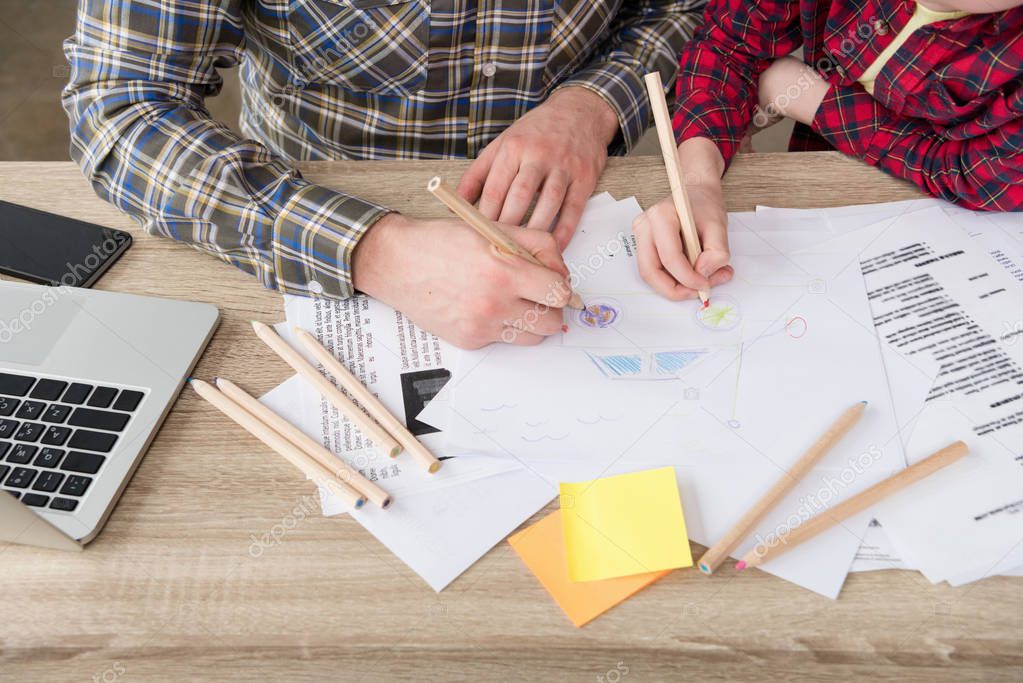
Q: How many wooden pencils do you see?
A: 8